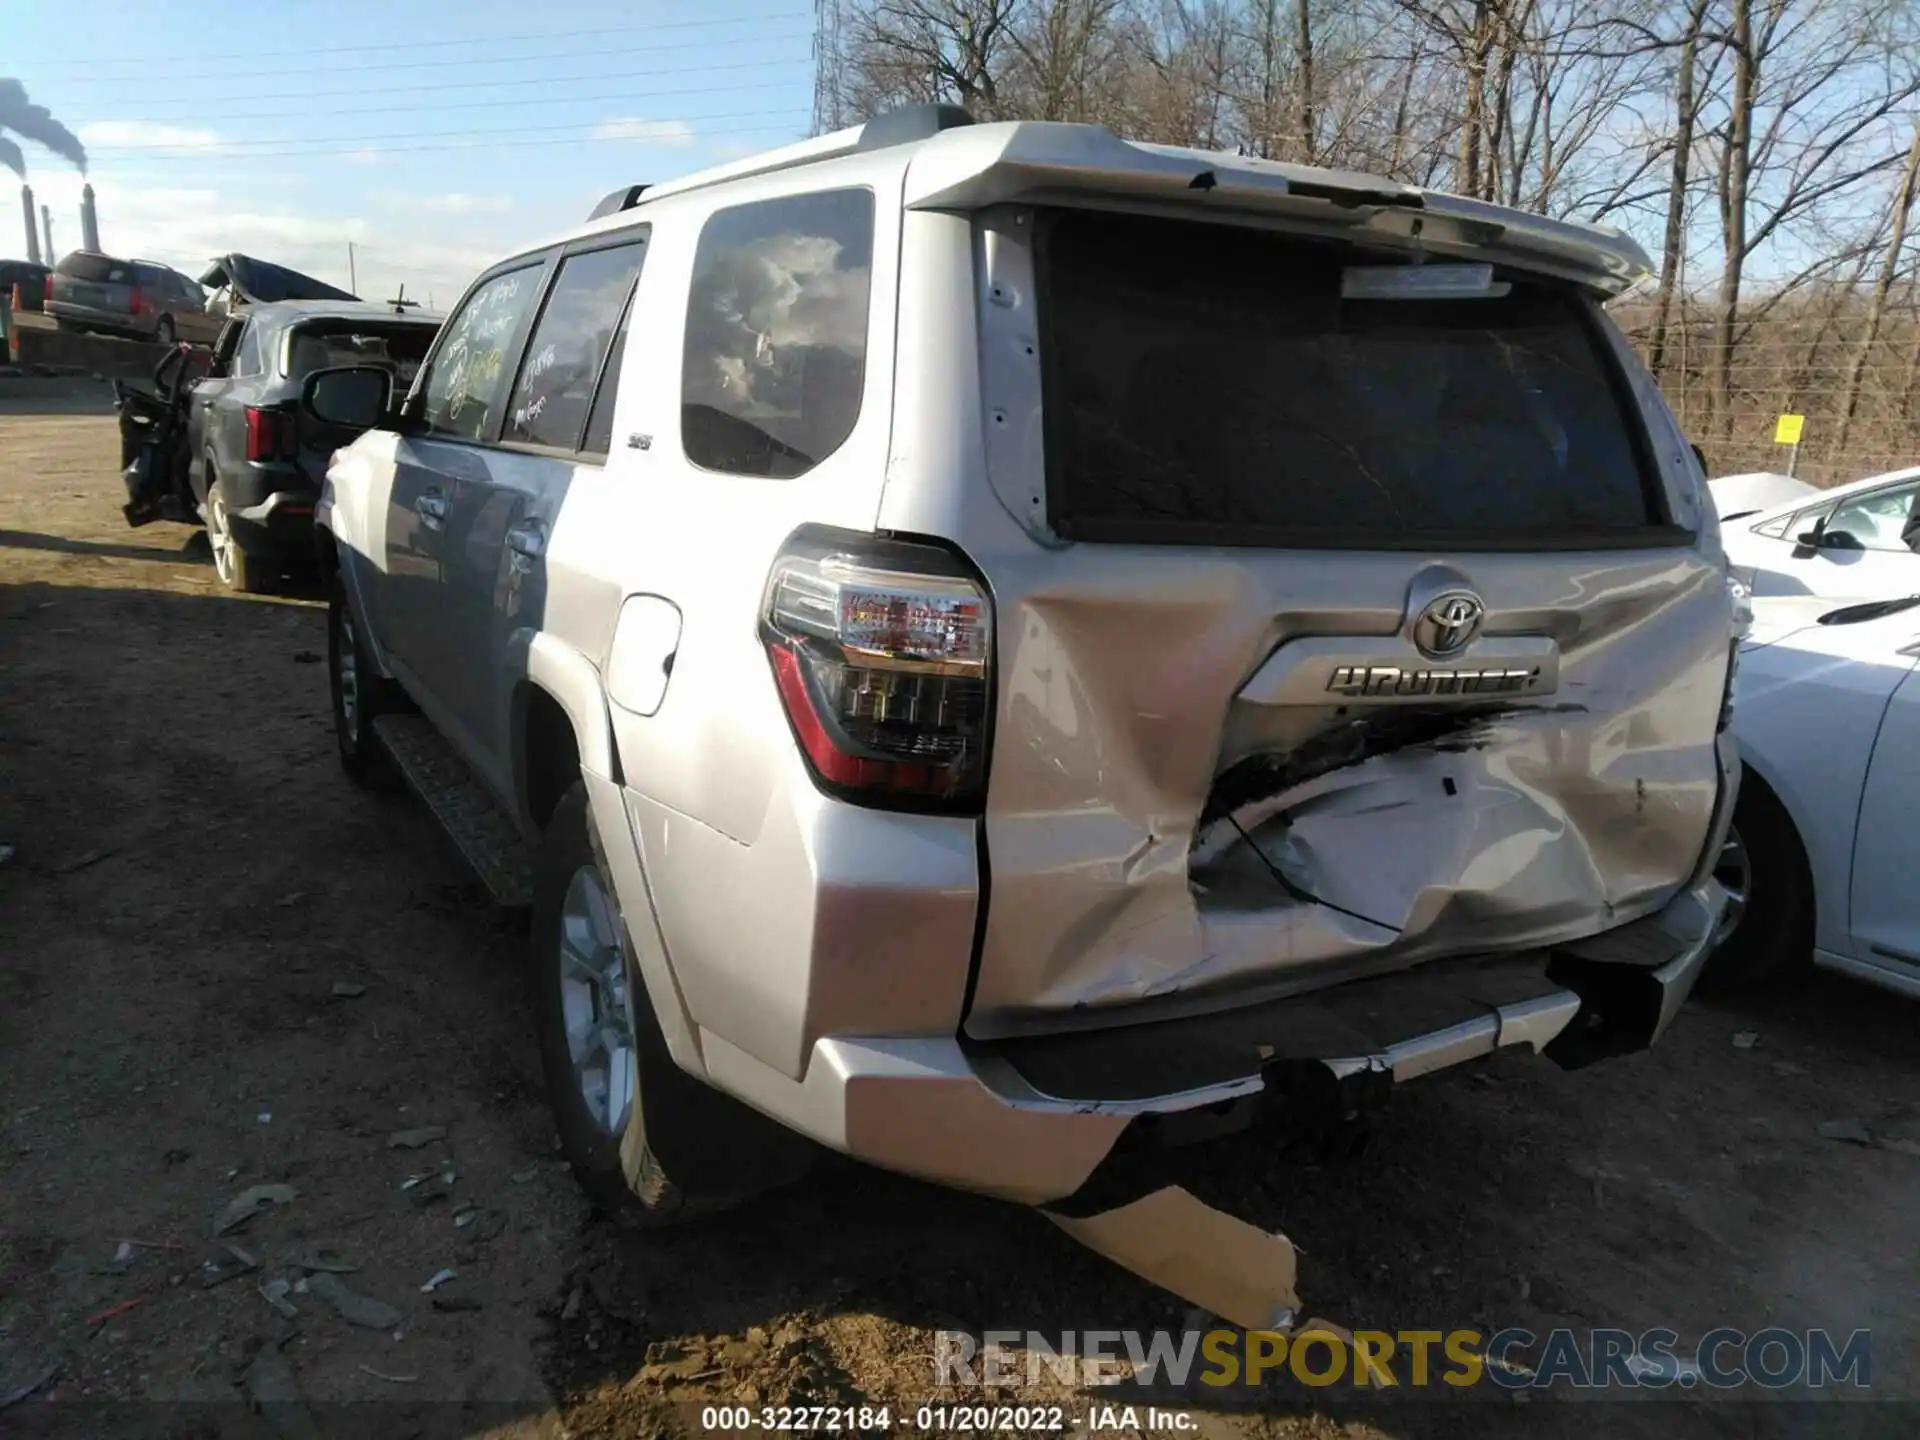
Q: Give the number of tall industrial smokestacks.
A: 3